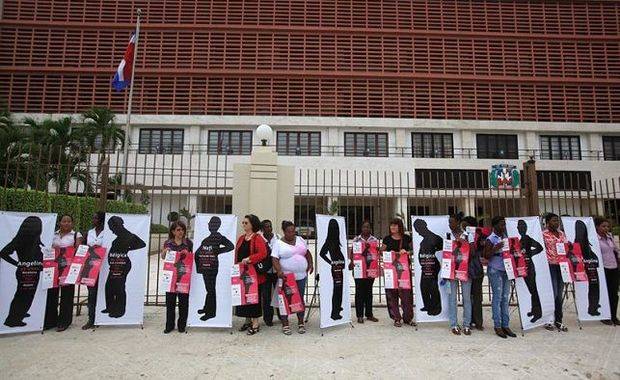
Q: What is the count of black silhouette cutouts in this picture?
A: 7